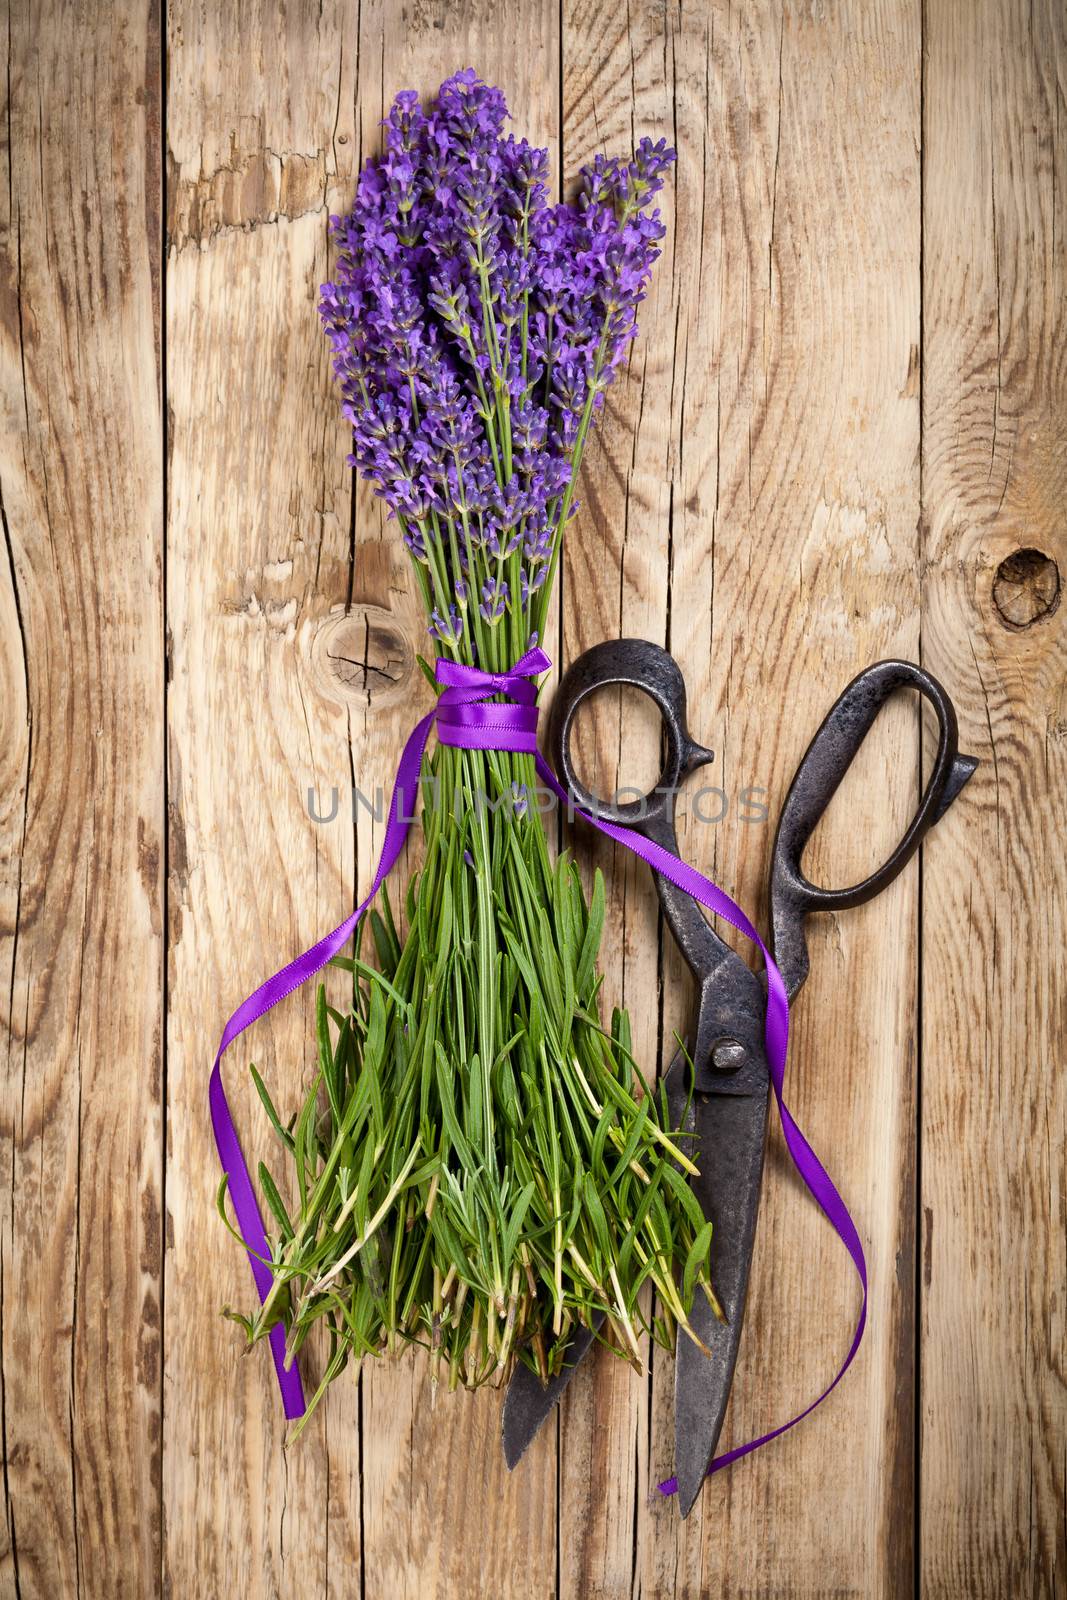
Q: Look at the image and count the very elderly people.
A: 0